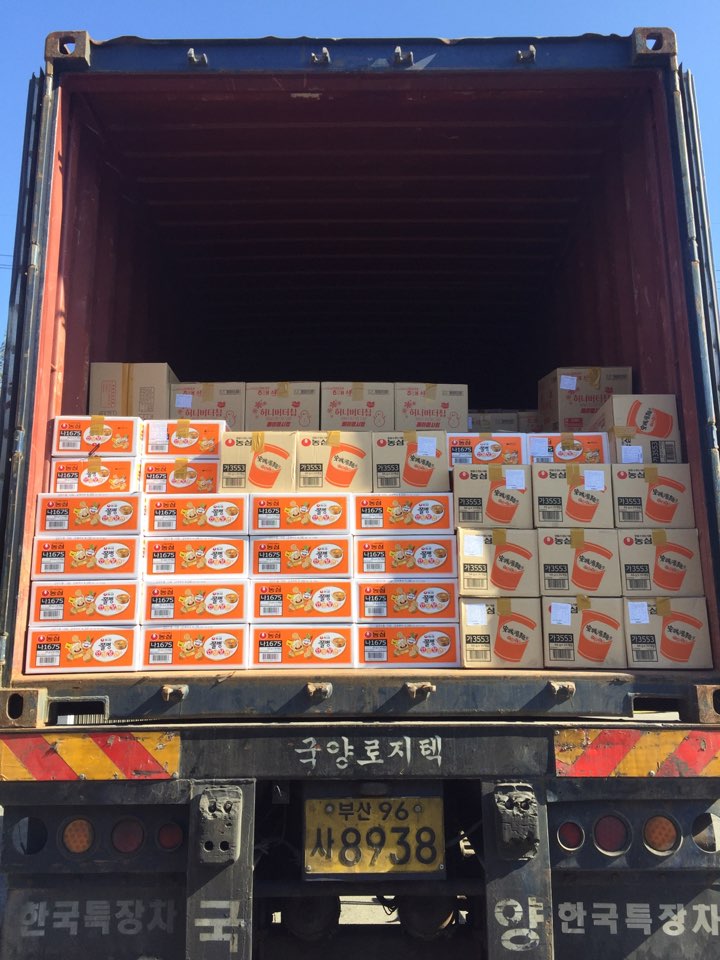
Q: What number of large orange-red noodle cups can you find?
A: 13